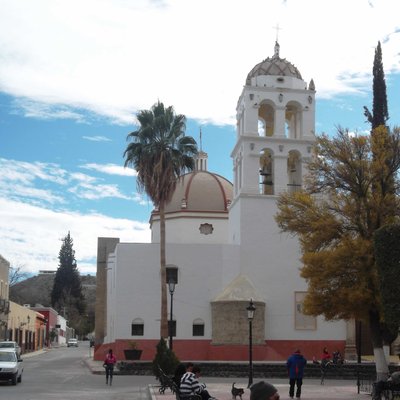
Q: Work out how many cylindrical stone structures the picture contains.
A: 1